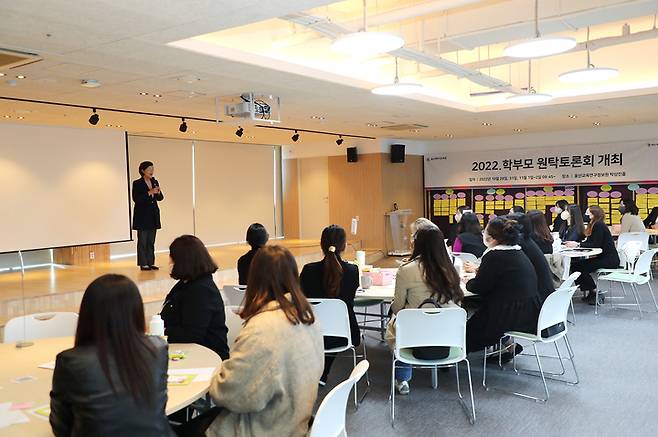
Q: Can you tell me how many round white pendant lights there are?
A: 5